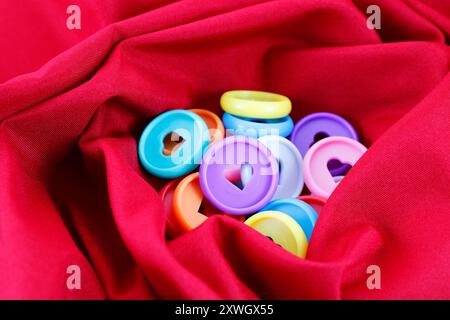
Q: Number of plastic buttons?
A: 13